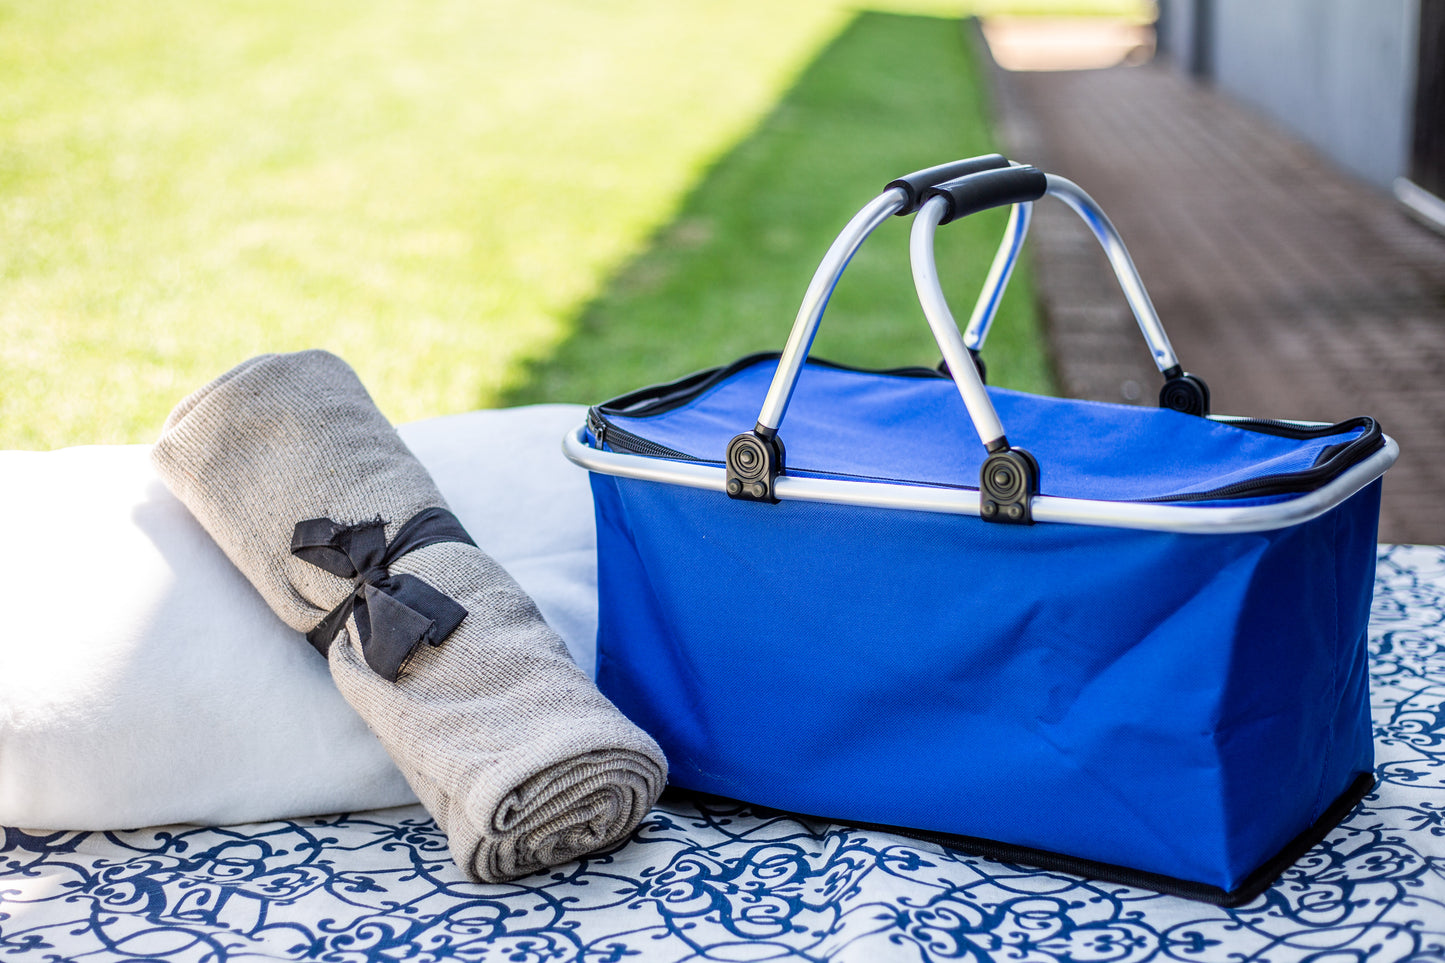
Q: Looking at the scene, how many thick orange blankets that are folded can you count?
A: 0